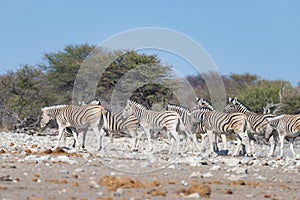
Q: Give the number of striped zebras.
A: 8